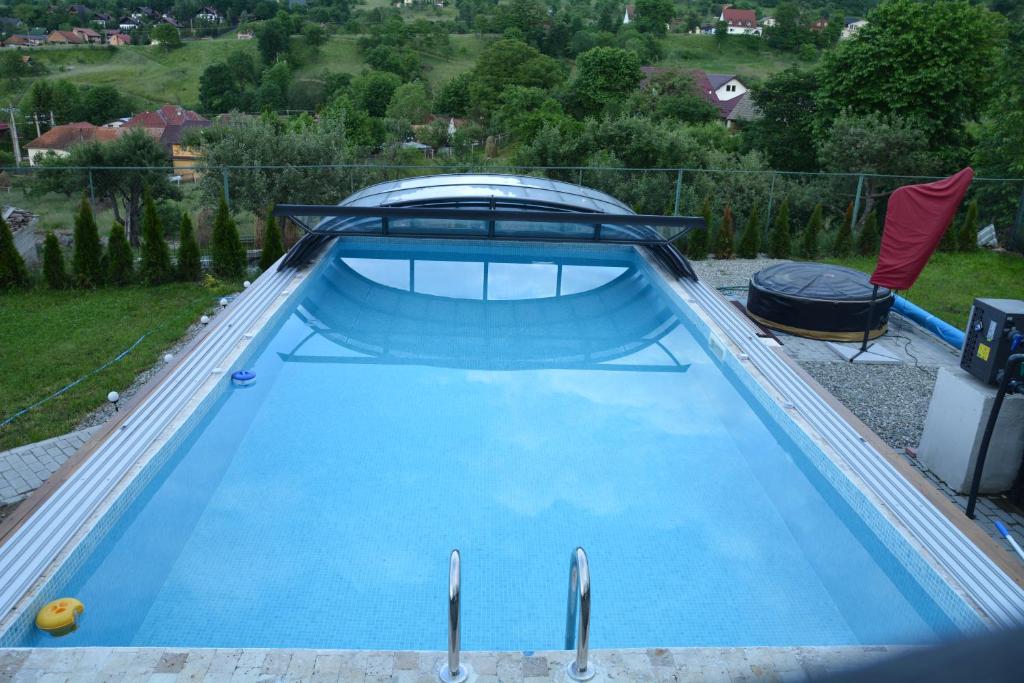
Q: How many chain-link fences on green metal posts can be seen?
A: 1